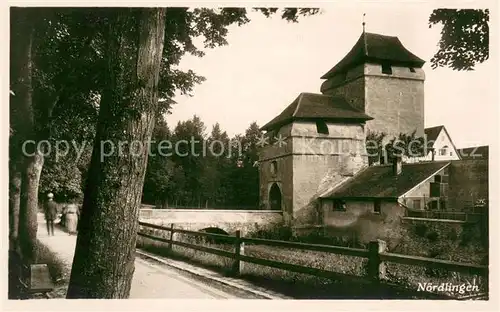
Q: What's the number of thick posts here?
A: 3